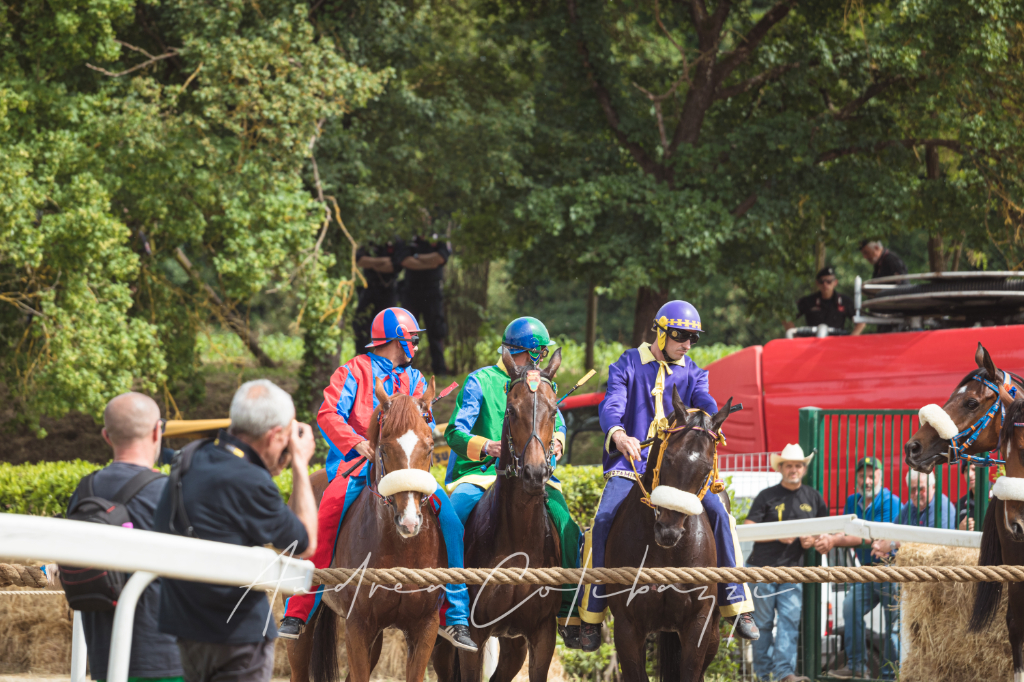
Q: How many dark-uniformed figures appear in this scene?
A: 4